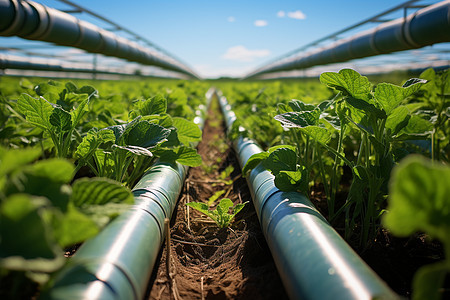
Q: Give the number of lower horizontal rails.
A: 2